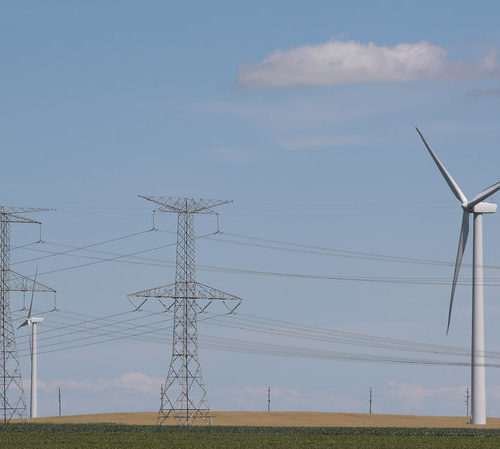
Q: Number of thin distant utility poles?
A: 5